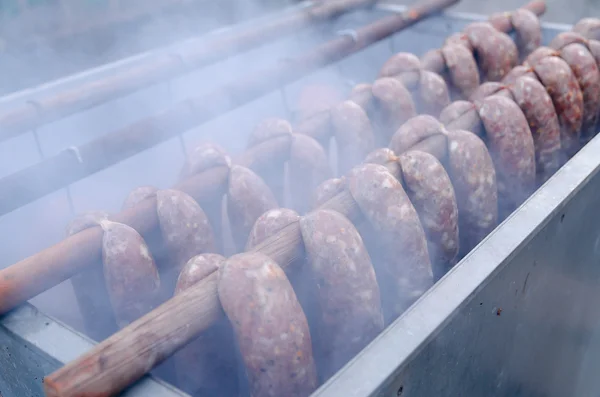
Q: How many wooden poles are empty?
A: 2